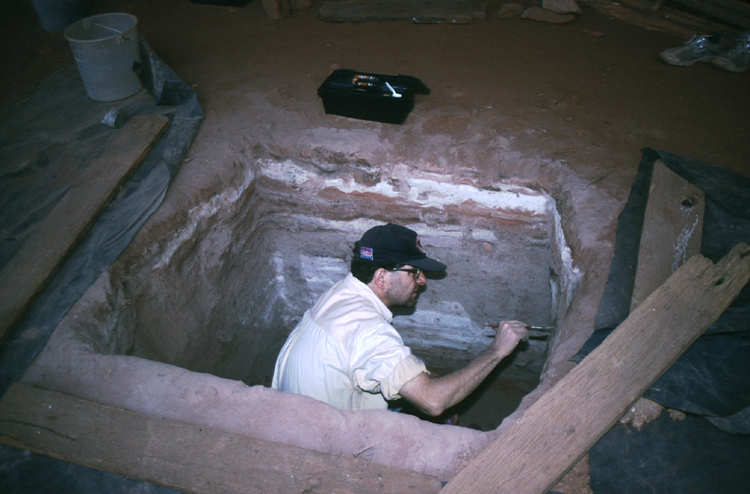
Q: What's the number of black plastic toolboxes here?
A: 1